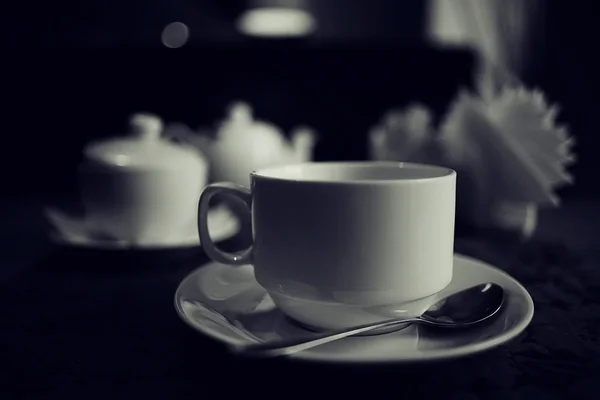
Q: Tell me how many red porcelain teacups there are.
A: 0